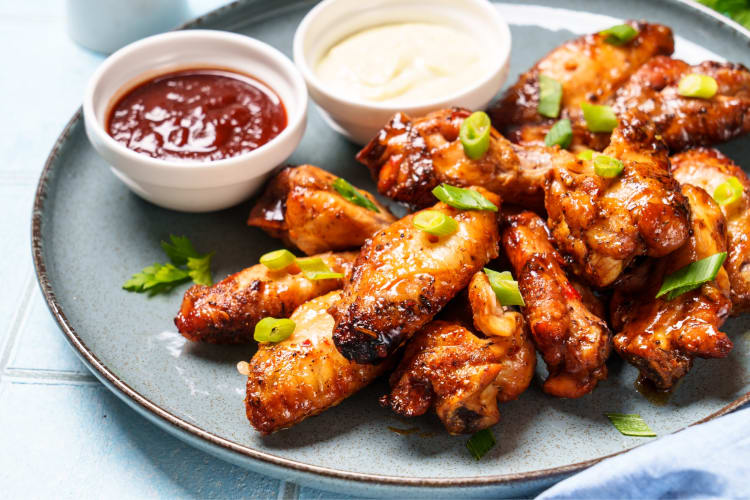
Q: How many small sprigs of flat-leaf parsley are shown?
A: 1